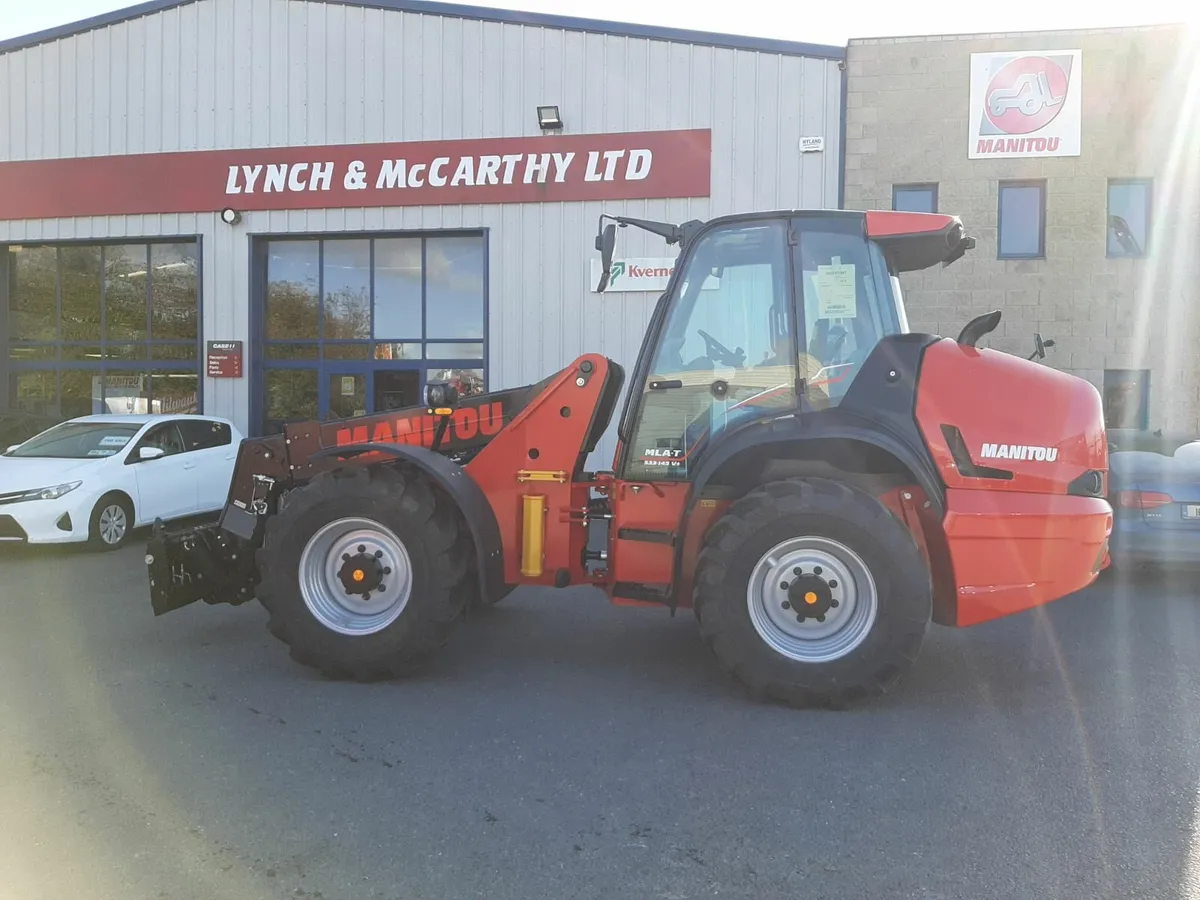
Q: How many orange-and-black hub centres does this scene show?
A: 2